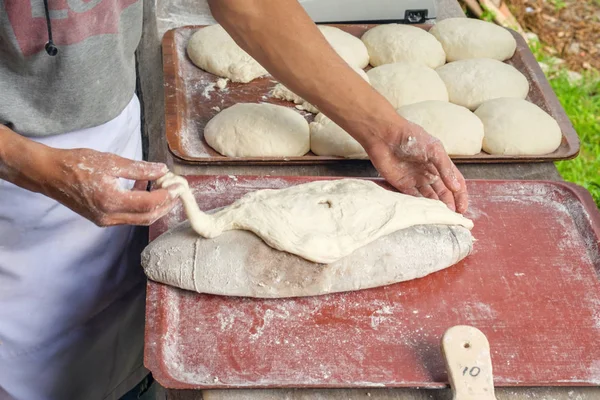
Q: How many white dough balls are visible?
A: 11